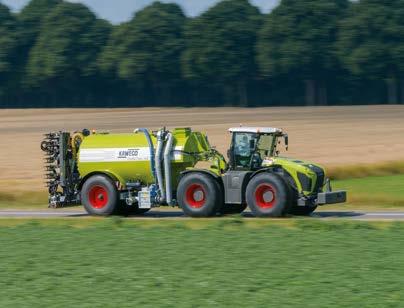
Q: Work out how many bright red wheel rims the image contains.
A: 3